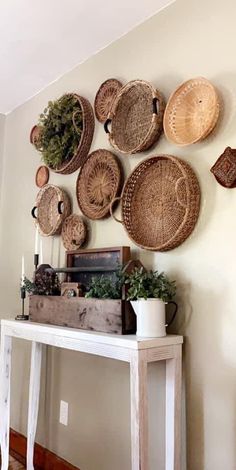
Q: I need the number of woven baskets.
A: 11